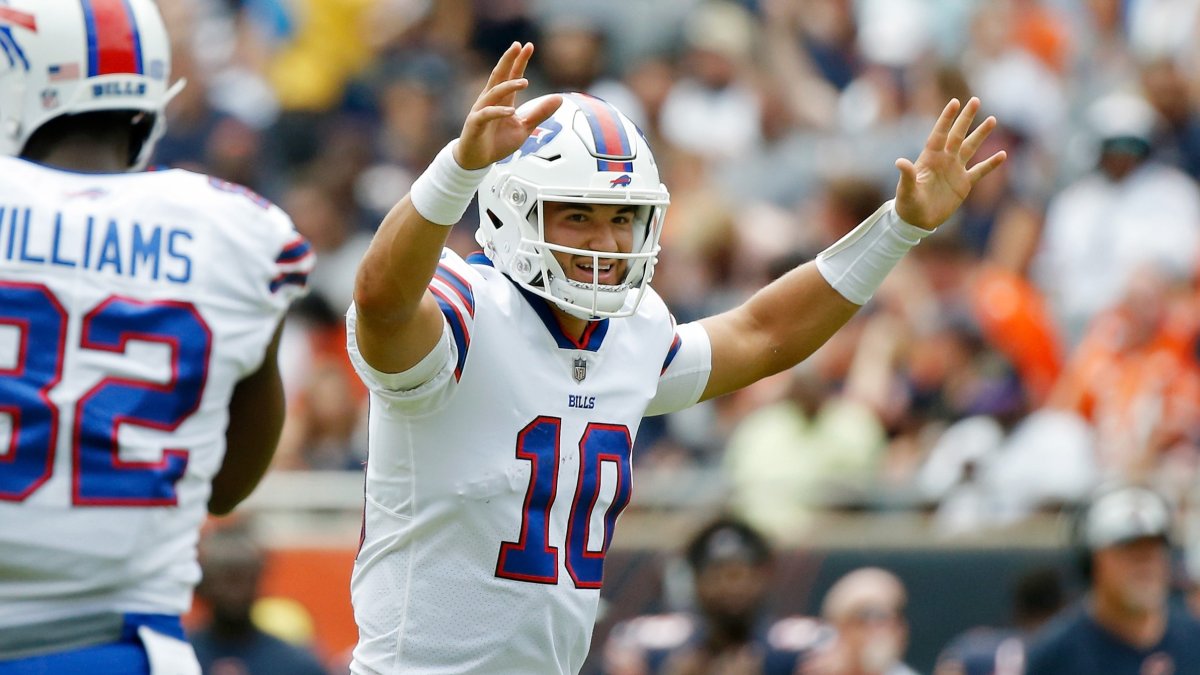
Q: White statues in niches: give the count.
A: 0